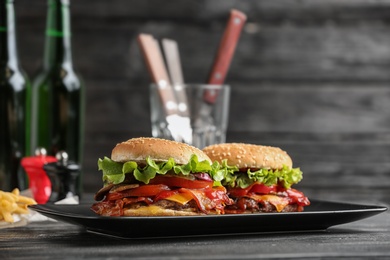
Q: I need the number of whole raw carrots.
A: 0